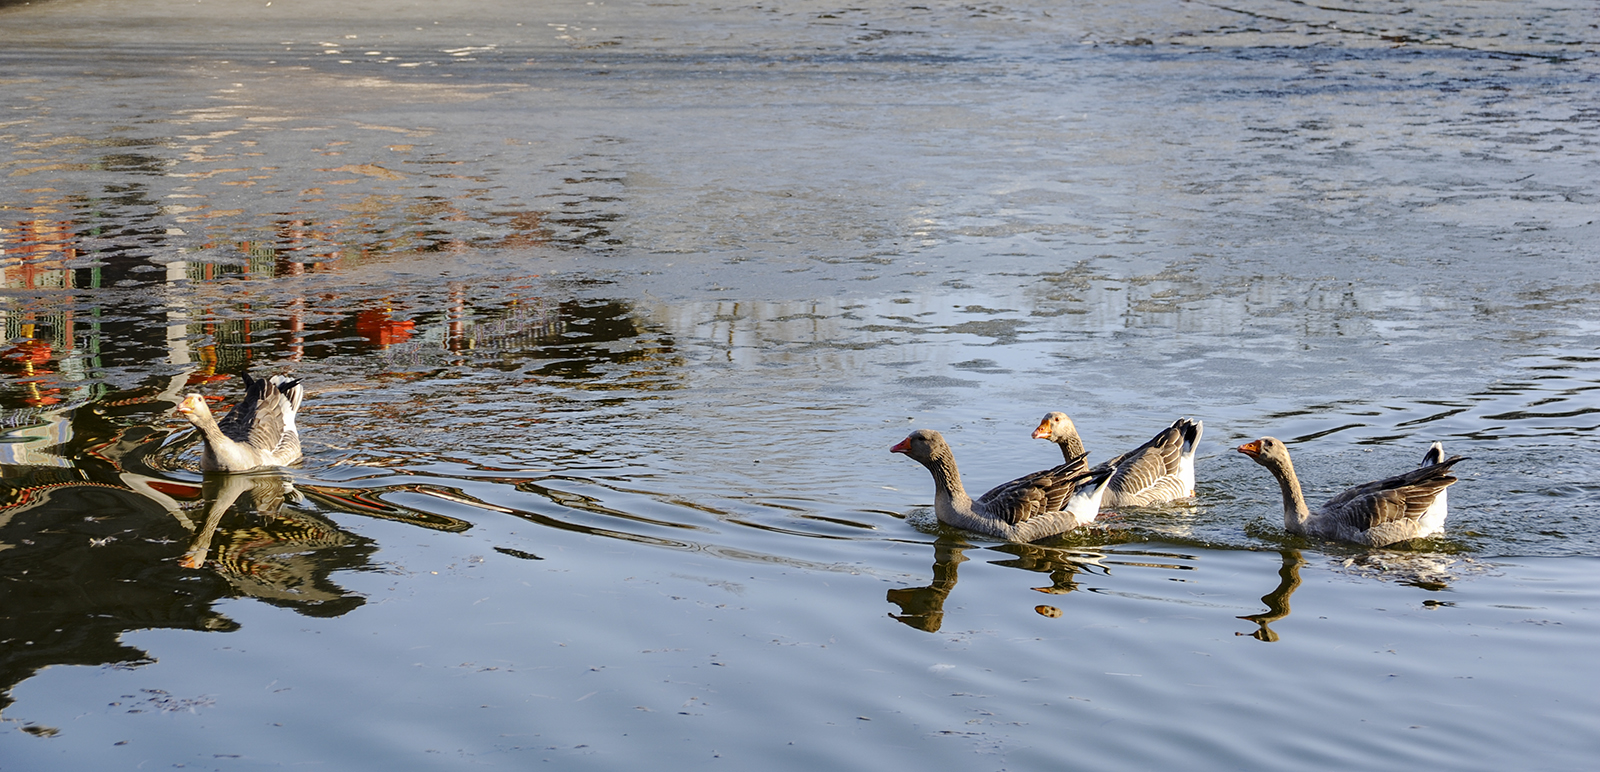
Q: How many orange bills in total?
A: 4